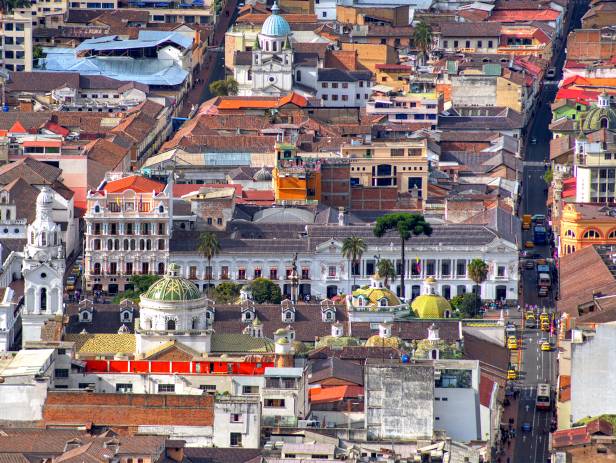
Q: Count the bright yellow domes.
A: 2